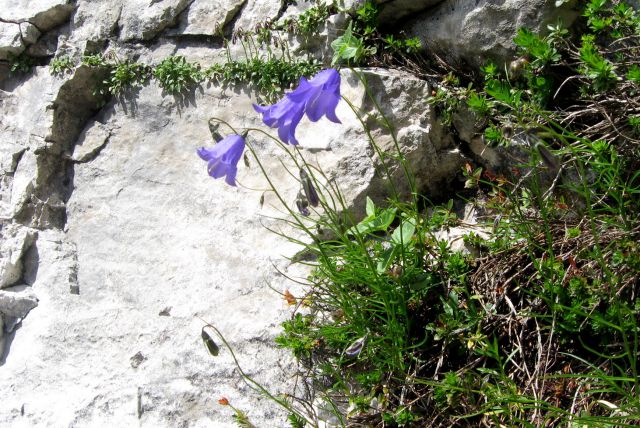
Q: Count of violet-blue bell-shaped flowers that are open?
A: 3